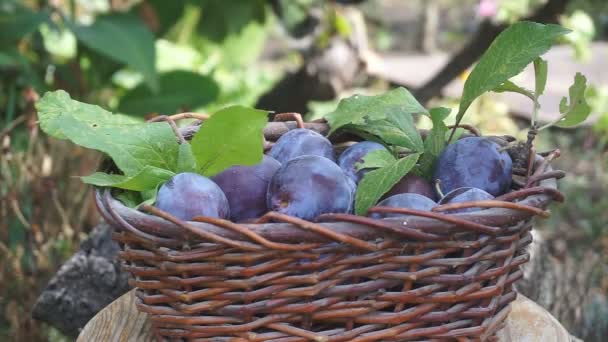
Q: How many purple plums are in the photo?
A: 9